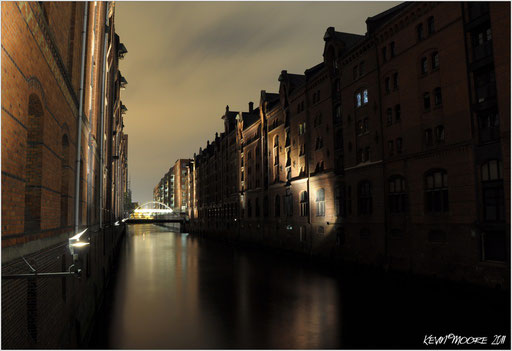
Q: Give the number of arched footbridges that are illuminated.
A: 1